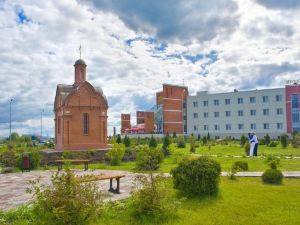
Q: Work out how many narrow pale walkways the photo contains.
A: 2